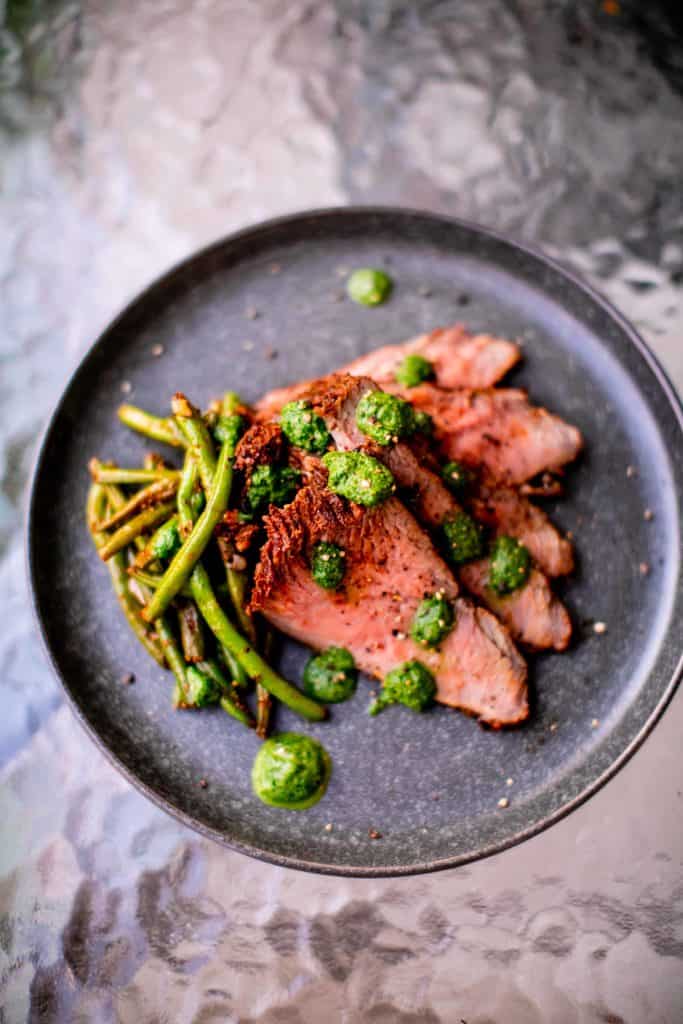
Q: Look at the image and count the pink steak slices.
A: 5